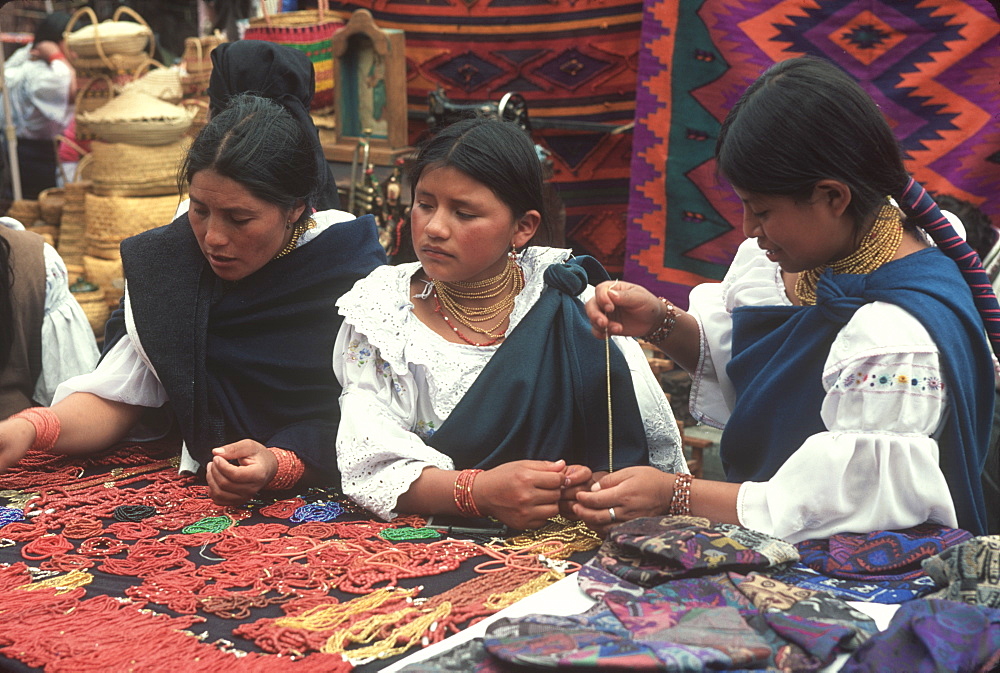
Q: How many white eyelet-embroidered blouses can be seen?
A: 1